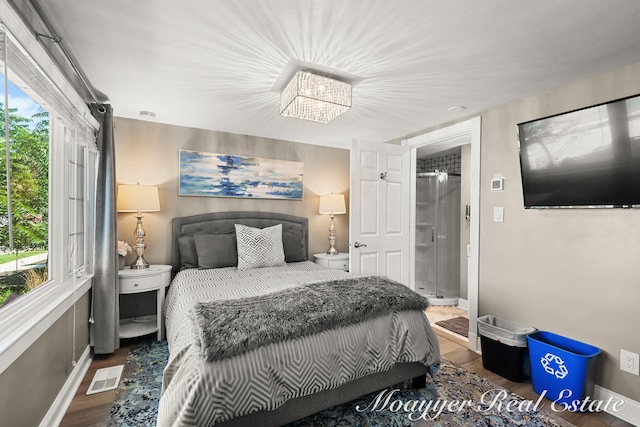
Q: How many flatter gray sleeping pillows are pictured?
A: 3